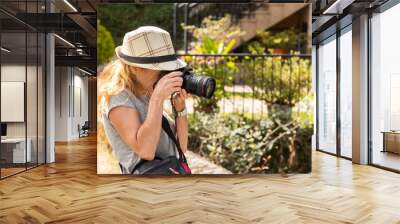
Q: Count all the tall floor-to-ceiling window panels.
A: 3